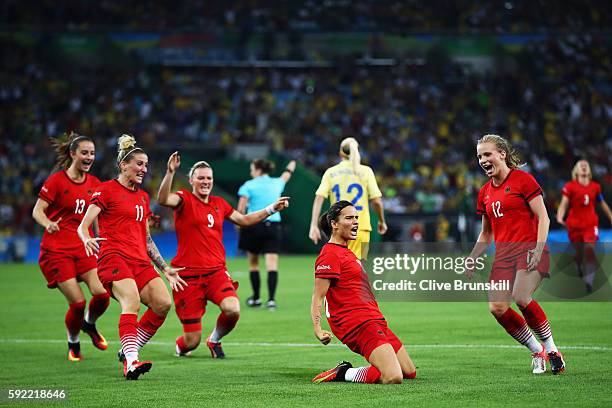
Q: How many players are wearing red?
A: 6